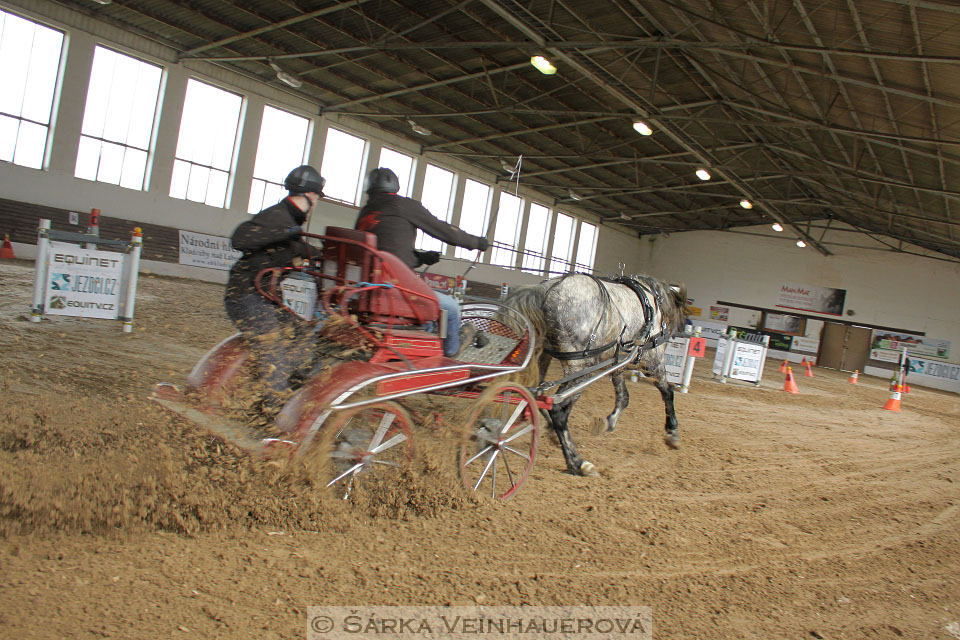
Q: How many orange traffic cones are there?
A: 7